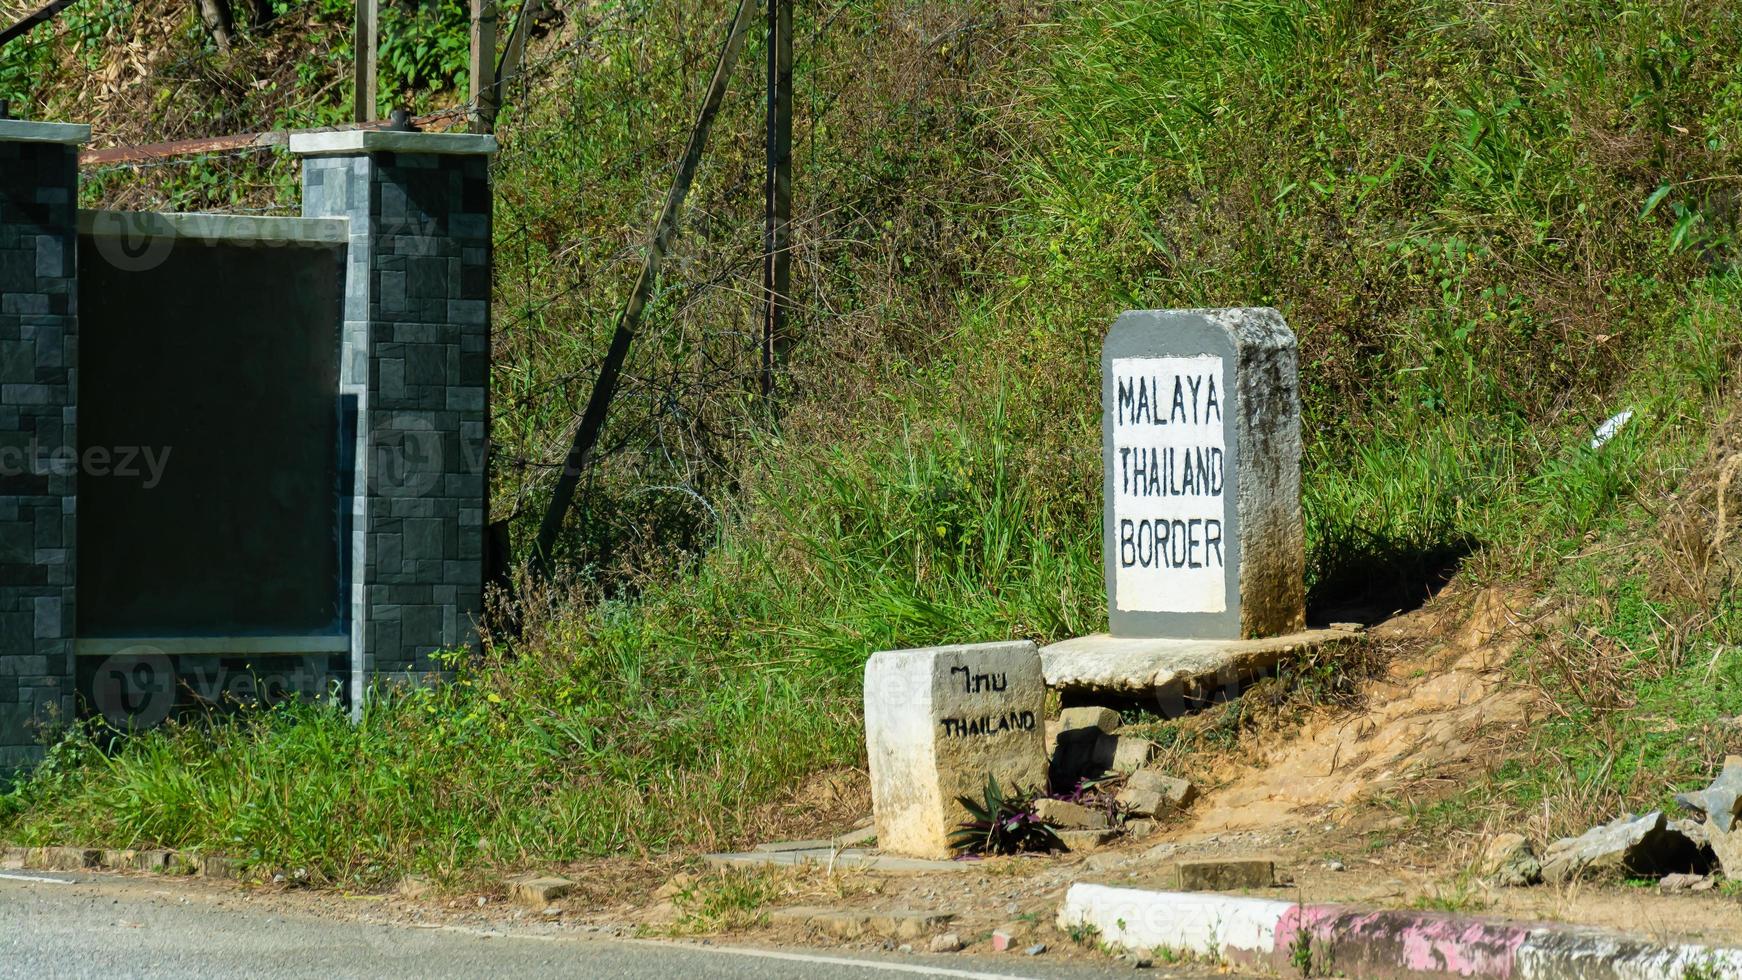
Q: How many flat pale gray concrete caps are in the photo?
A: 2